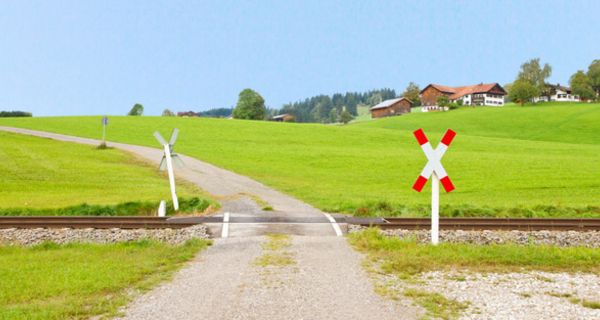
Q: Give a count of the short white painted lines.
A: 2